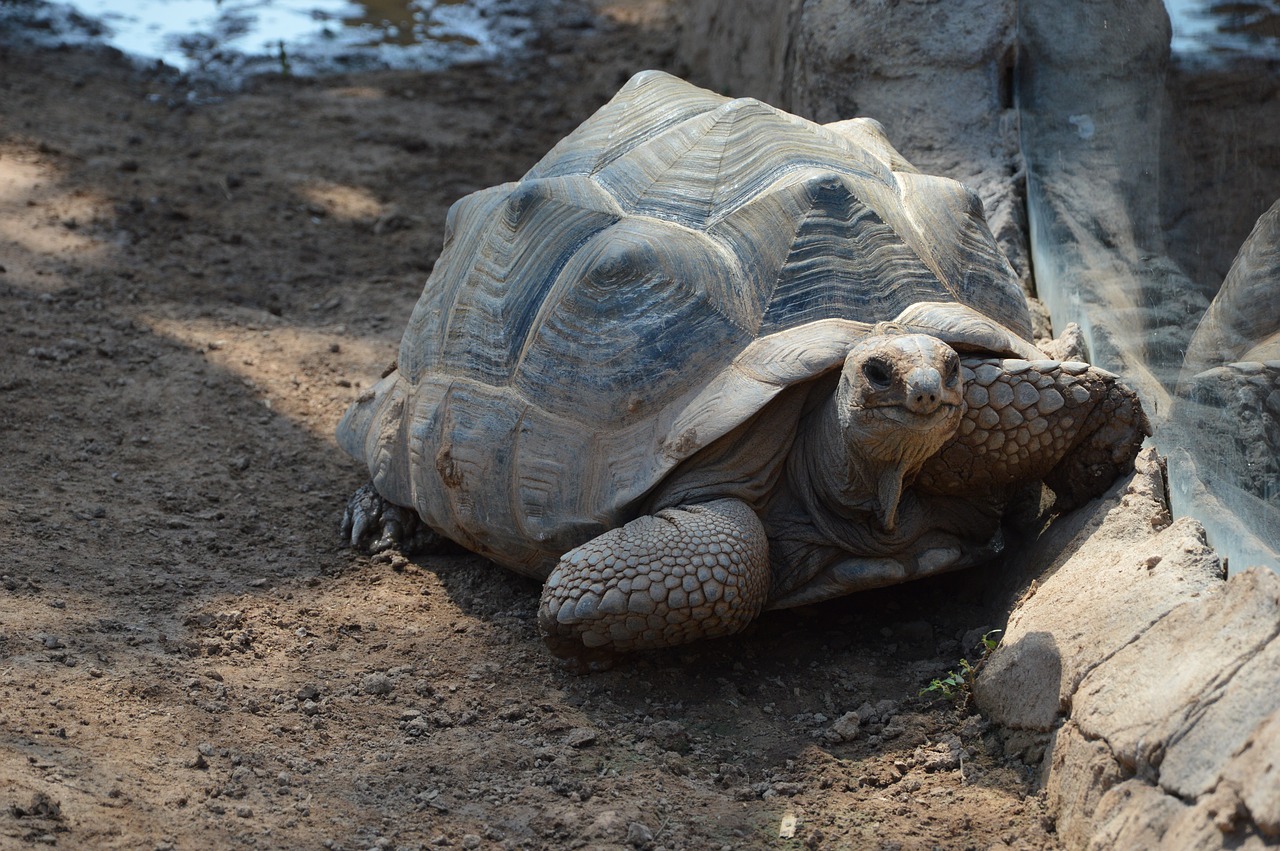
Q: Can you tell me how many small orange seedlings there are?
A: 0